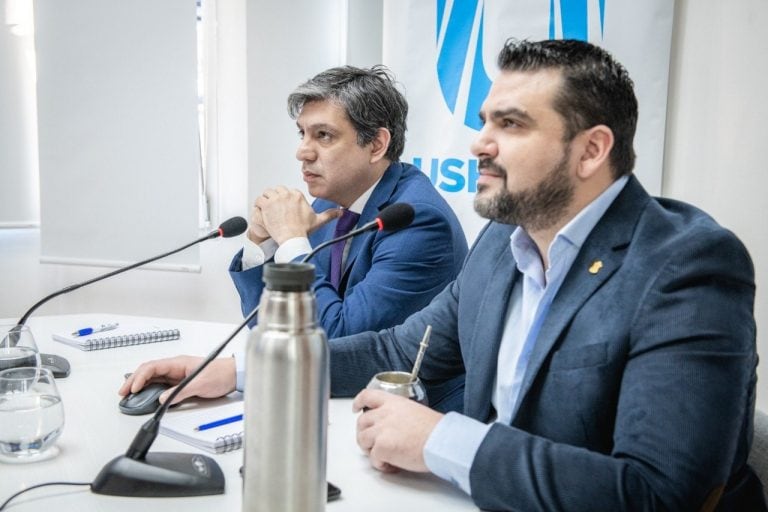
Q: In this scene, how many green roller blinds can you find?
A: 0